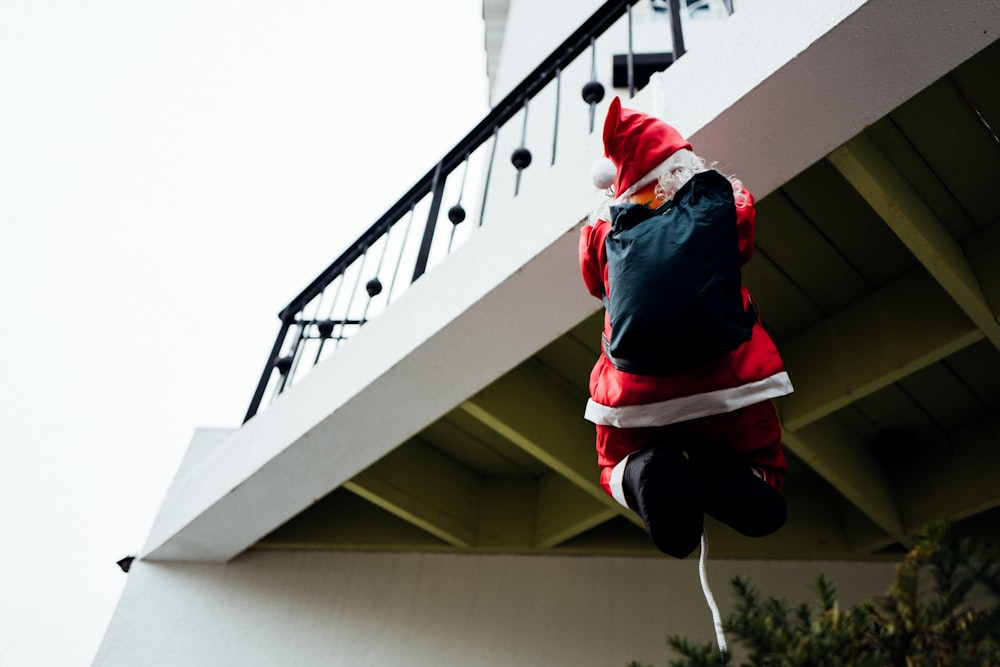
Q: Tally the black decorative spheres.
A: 6